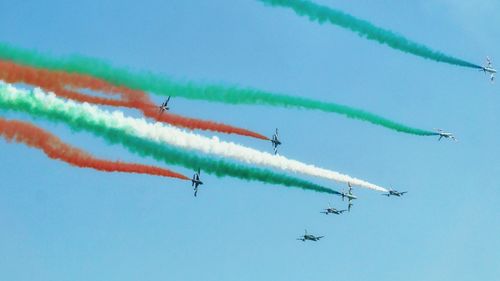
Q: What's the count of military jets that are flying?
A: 9